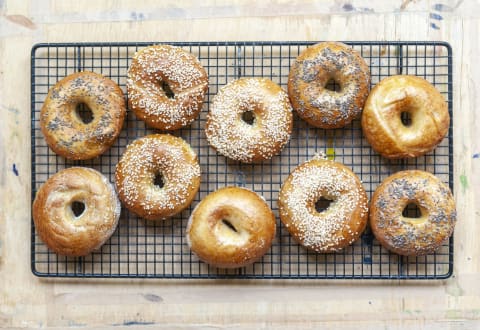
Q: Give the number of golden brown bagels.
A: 10